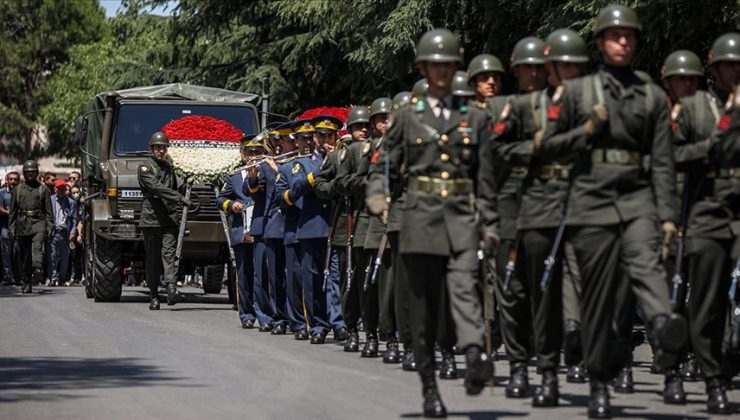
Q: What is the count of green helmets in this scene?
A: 14